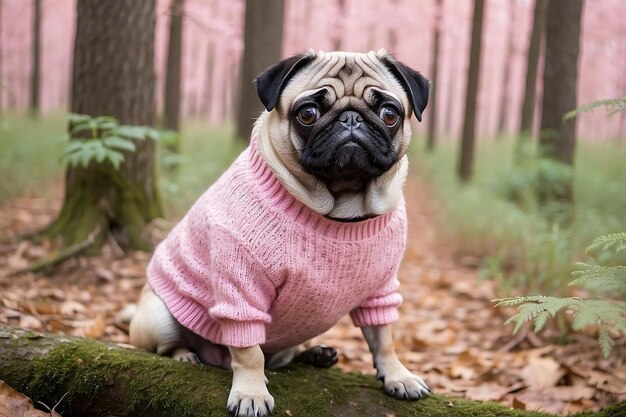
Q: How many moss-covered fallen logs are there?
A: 1